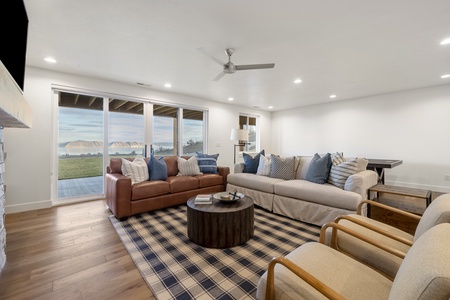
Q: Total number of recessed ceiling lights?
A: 8